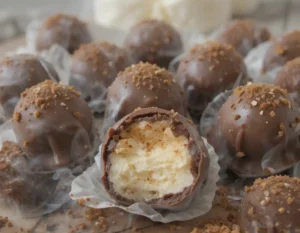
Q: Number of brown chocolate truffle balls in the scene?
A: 14